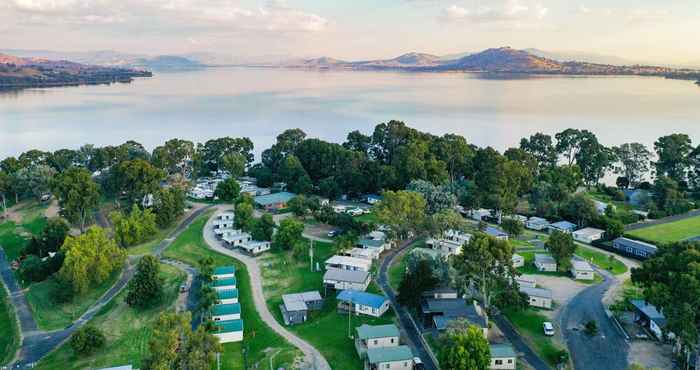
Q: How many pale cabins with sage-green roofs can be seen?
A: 3